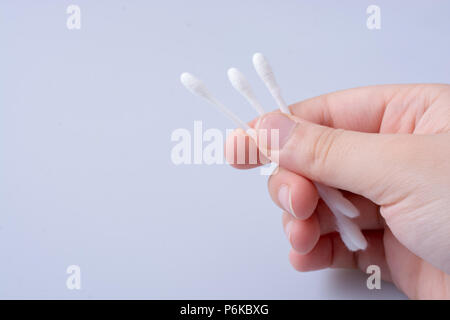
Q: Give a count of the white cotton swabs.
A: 3